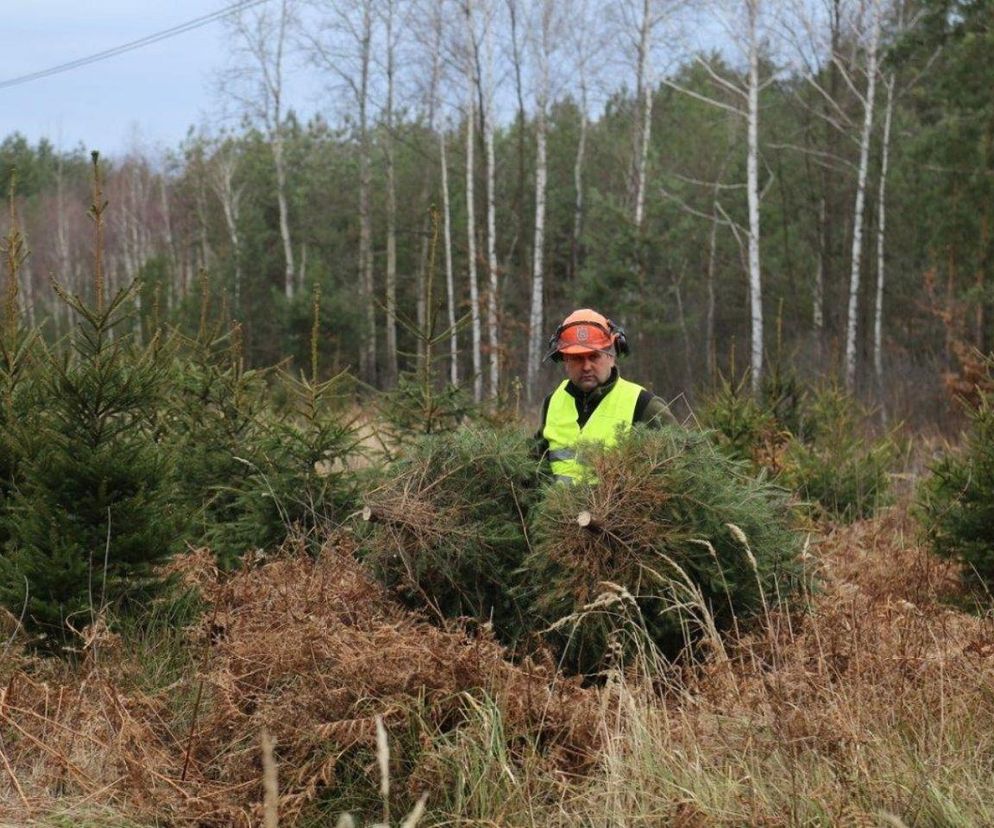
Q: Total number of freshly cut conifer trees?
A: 2